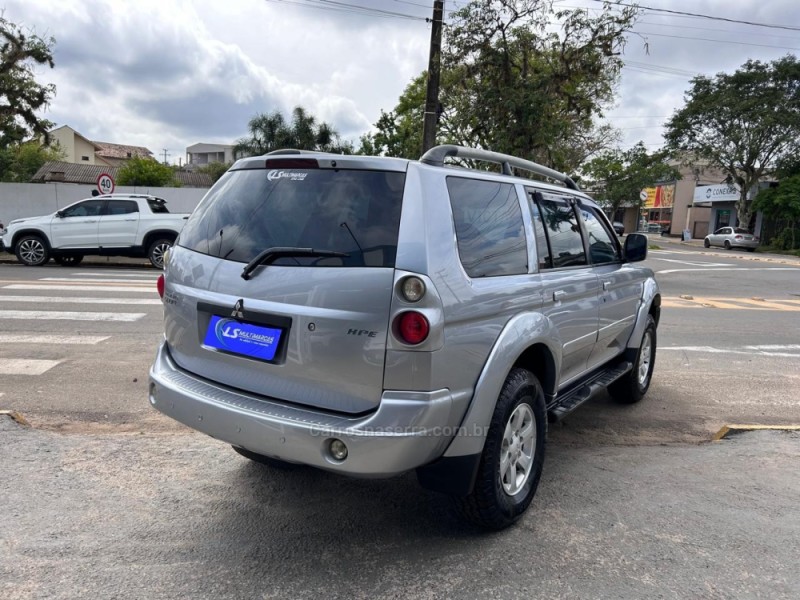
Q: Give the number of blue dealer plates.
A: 1